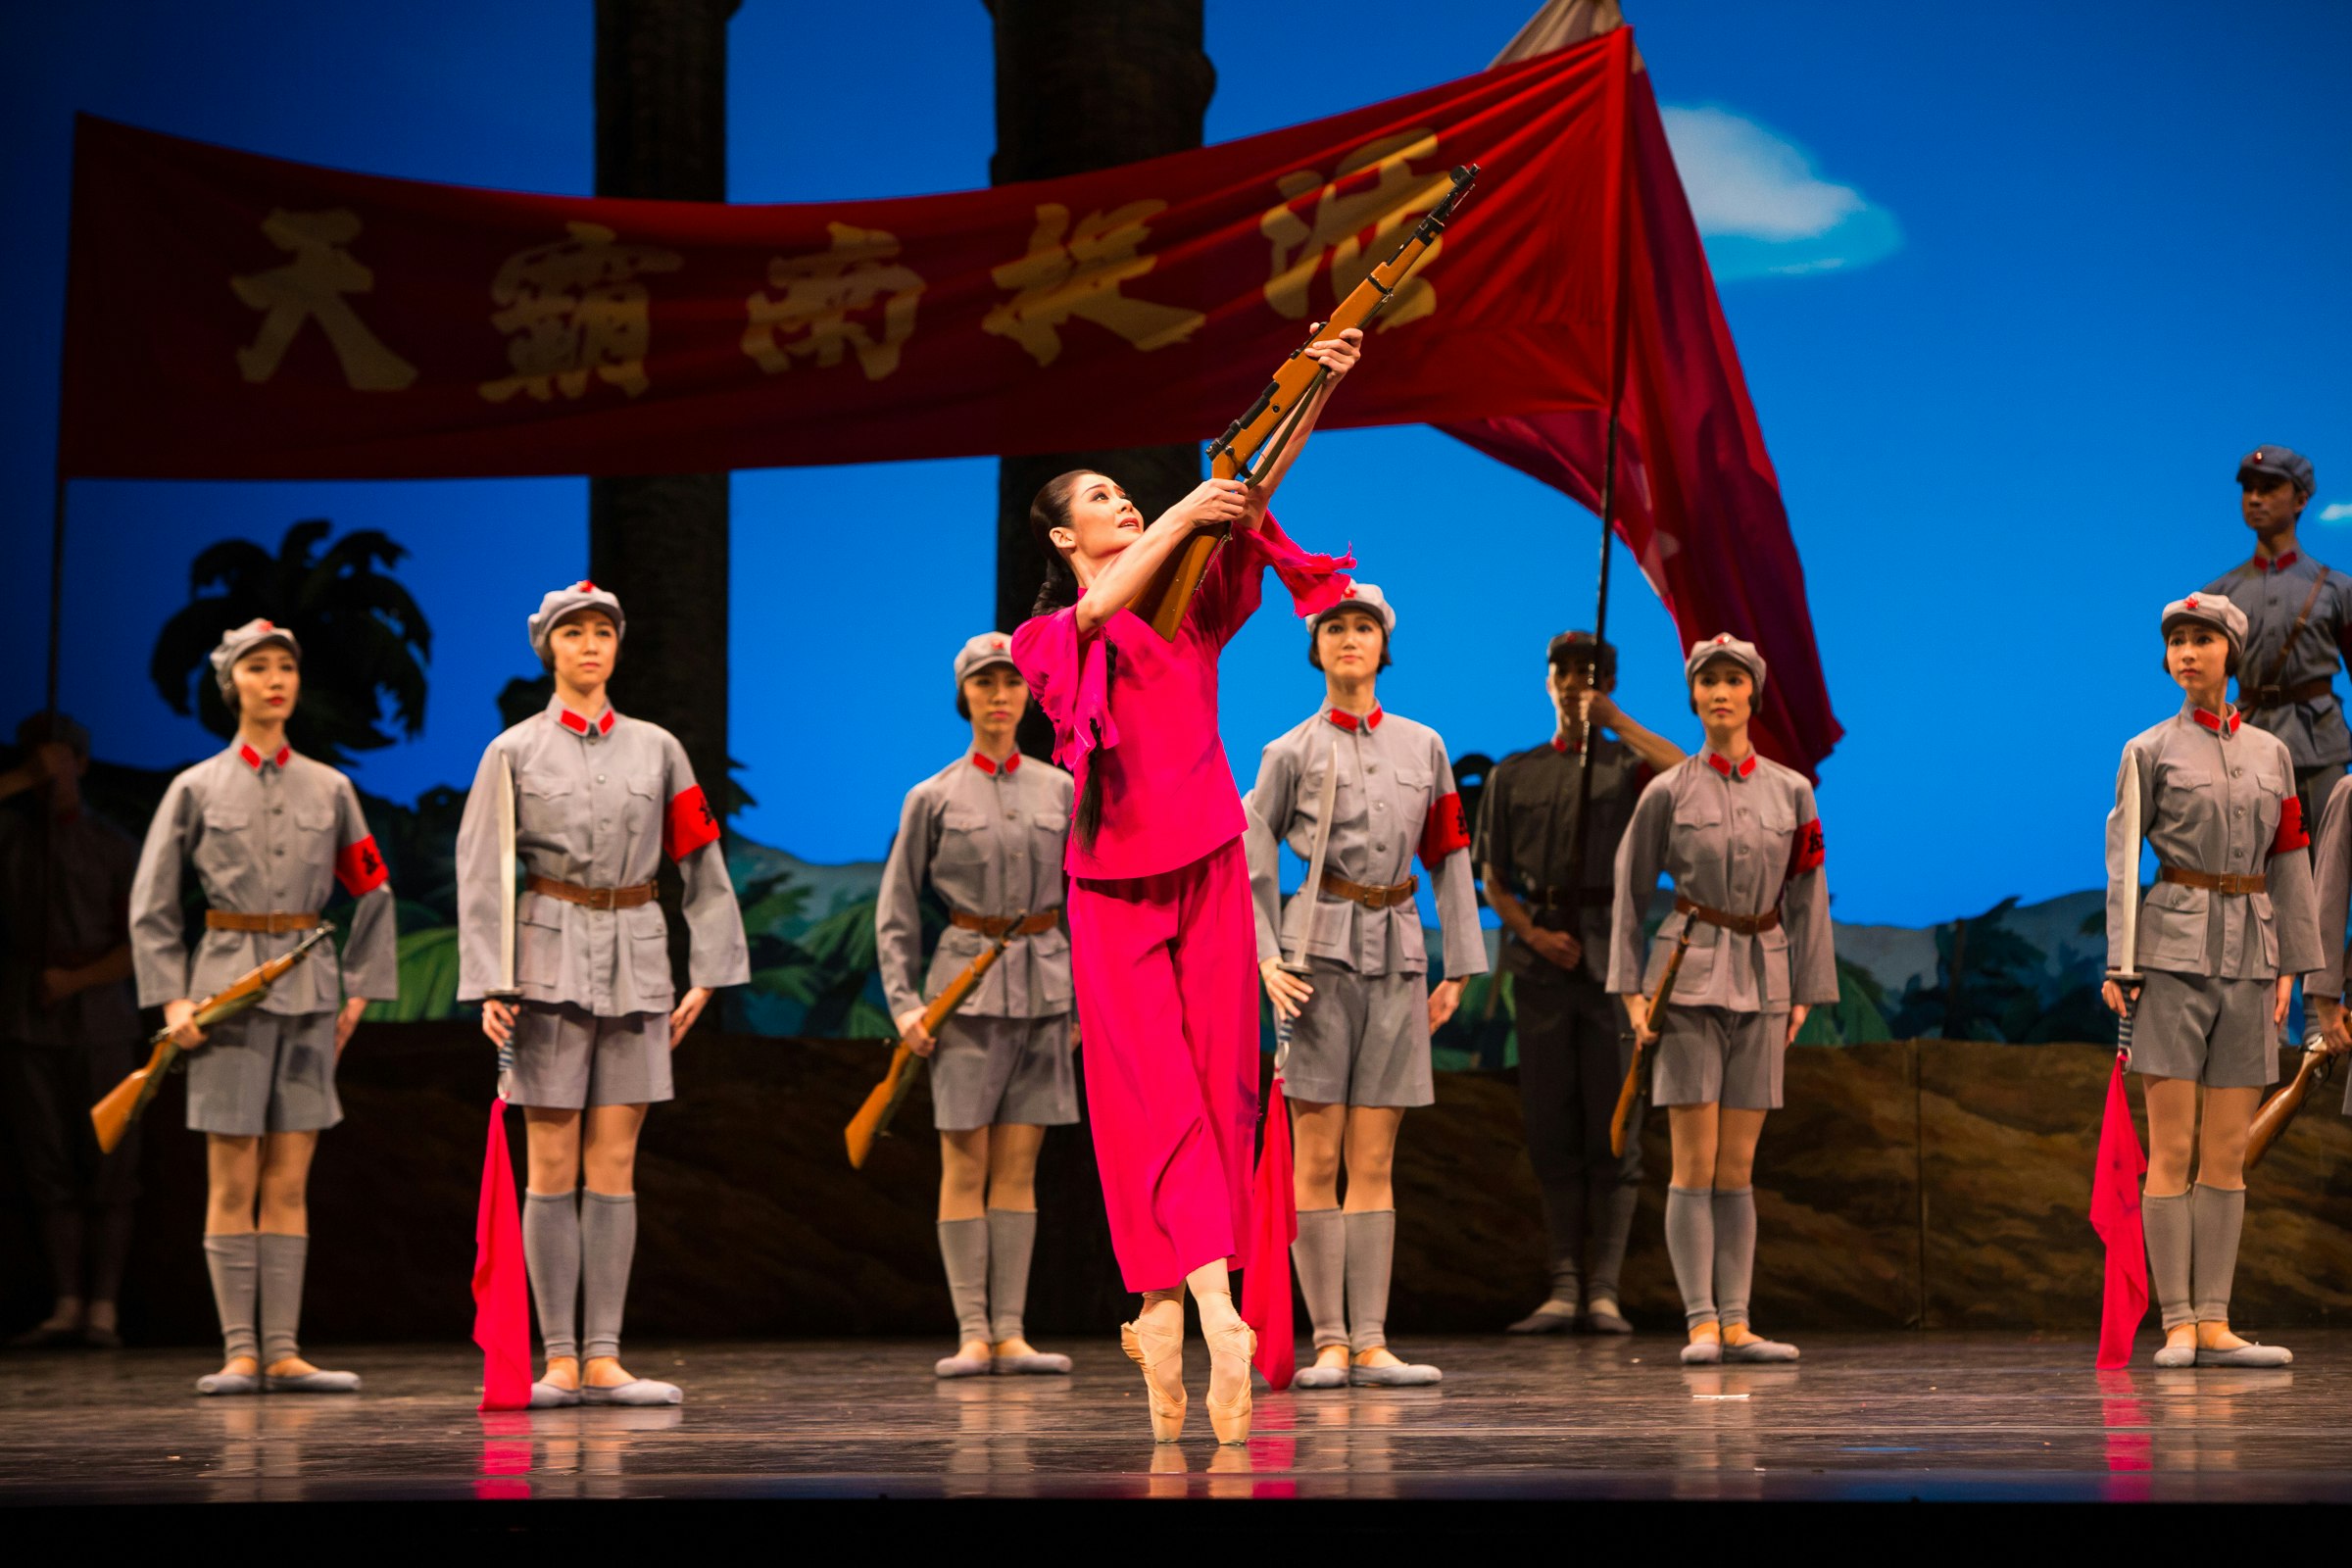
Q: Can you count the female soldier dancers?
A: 6